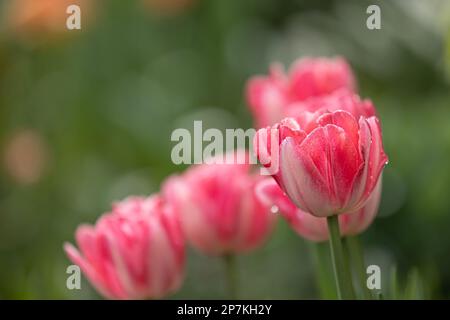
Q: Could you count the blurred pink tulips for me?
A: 4